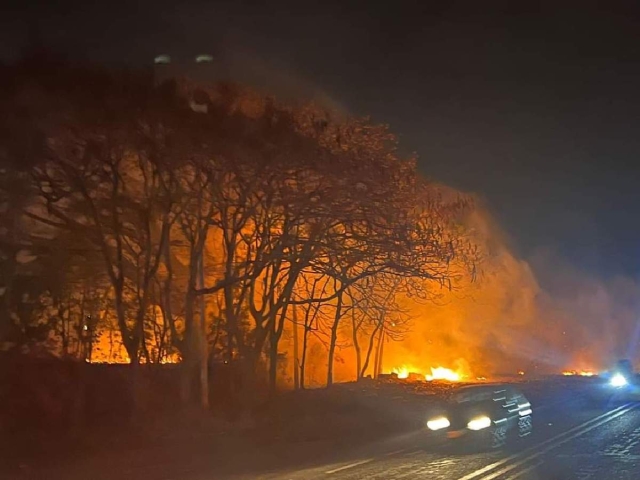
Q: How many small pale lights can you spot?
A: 2